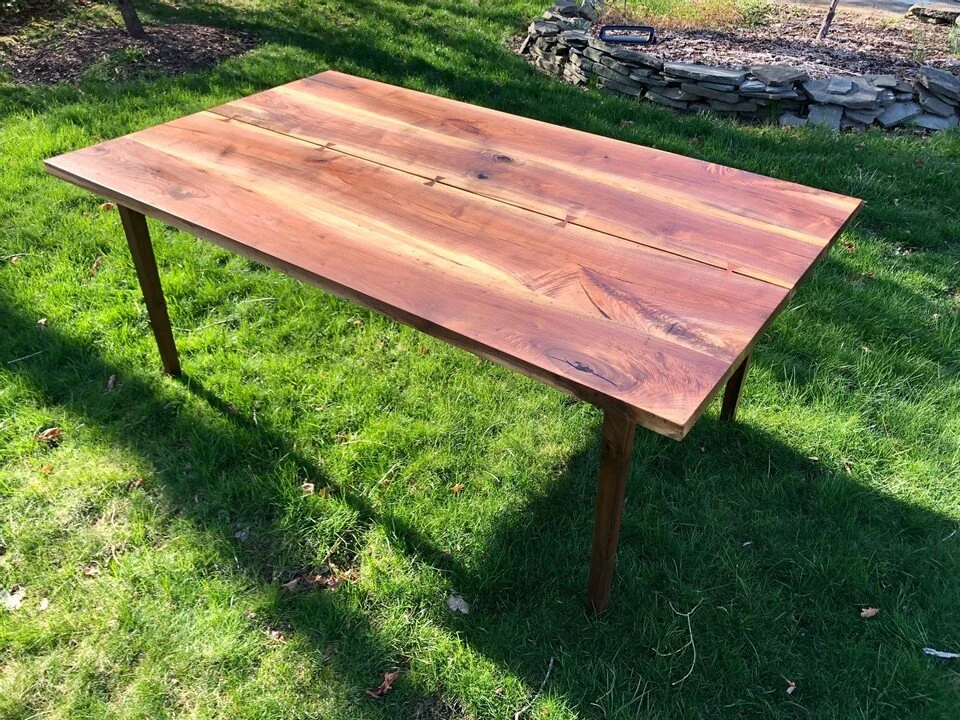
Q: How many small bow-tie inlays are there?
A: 5